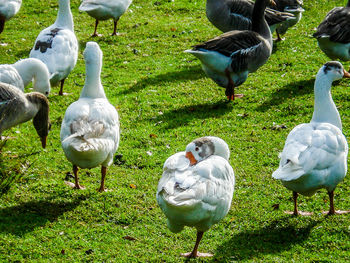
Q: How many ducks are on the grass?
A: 12